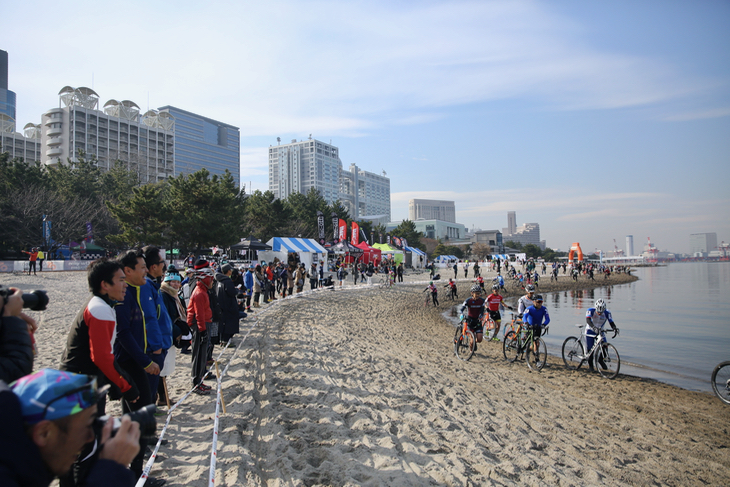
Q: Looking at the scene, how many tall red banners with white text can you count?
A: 2